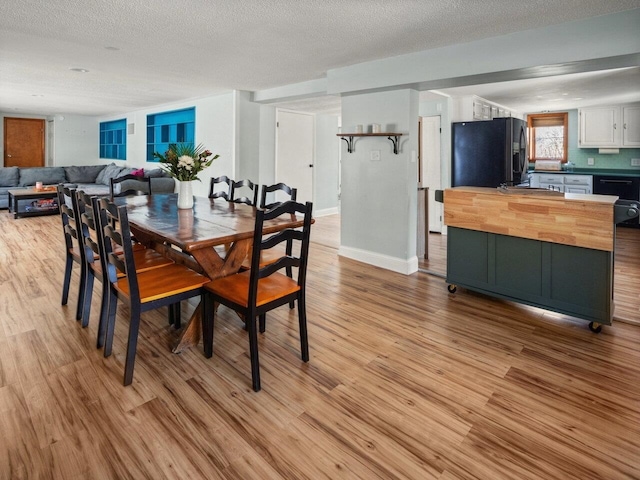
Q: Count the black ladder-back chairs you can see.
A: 8